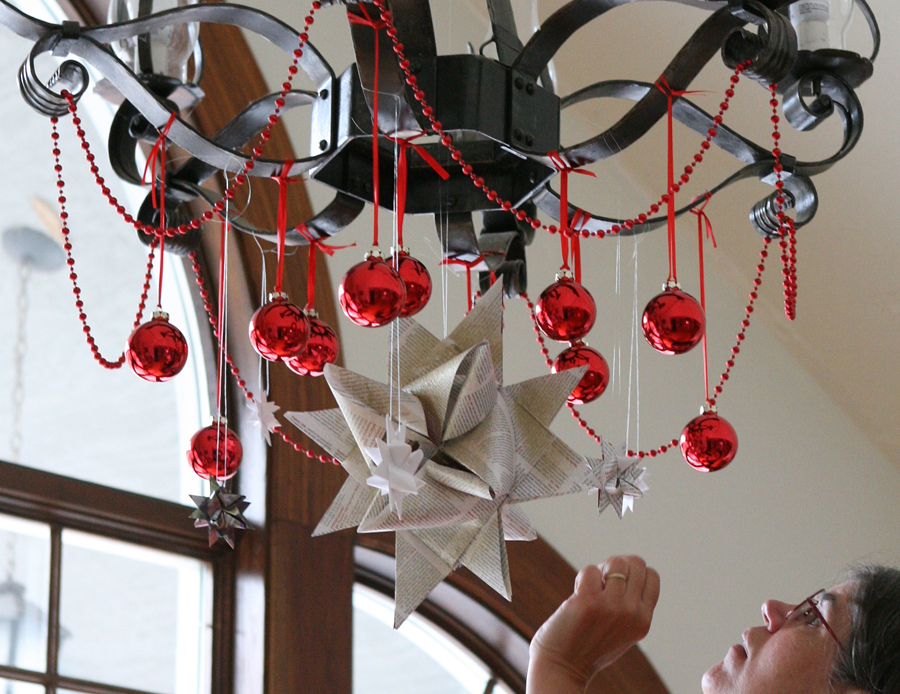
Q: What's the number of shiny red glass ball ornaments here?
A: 10